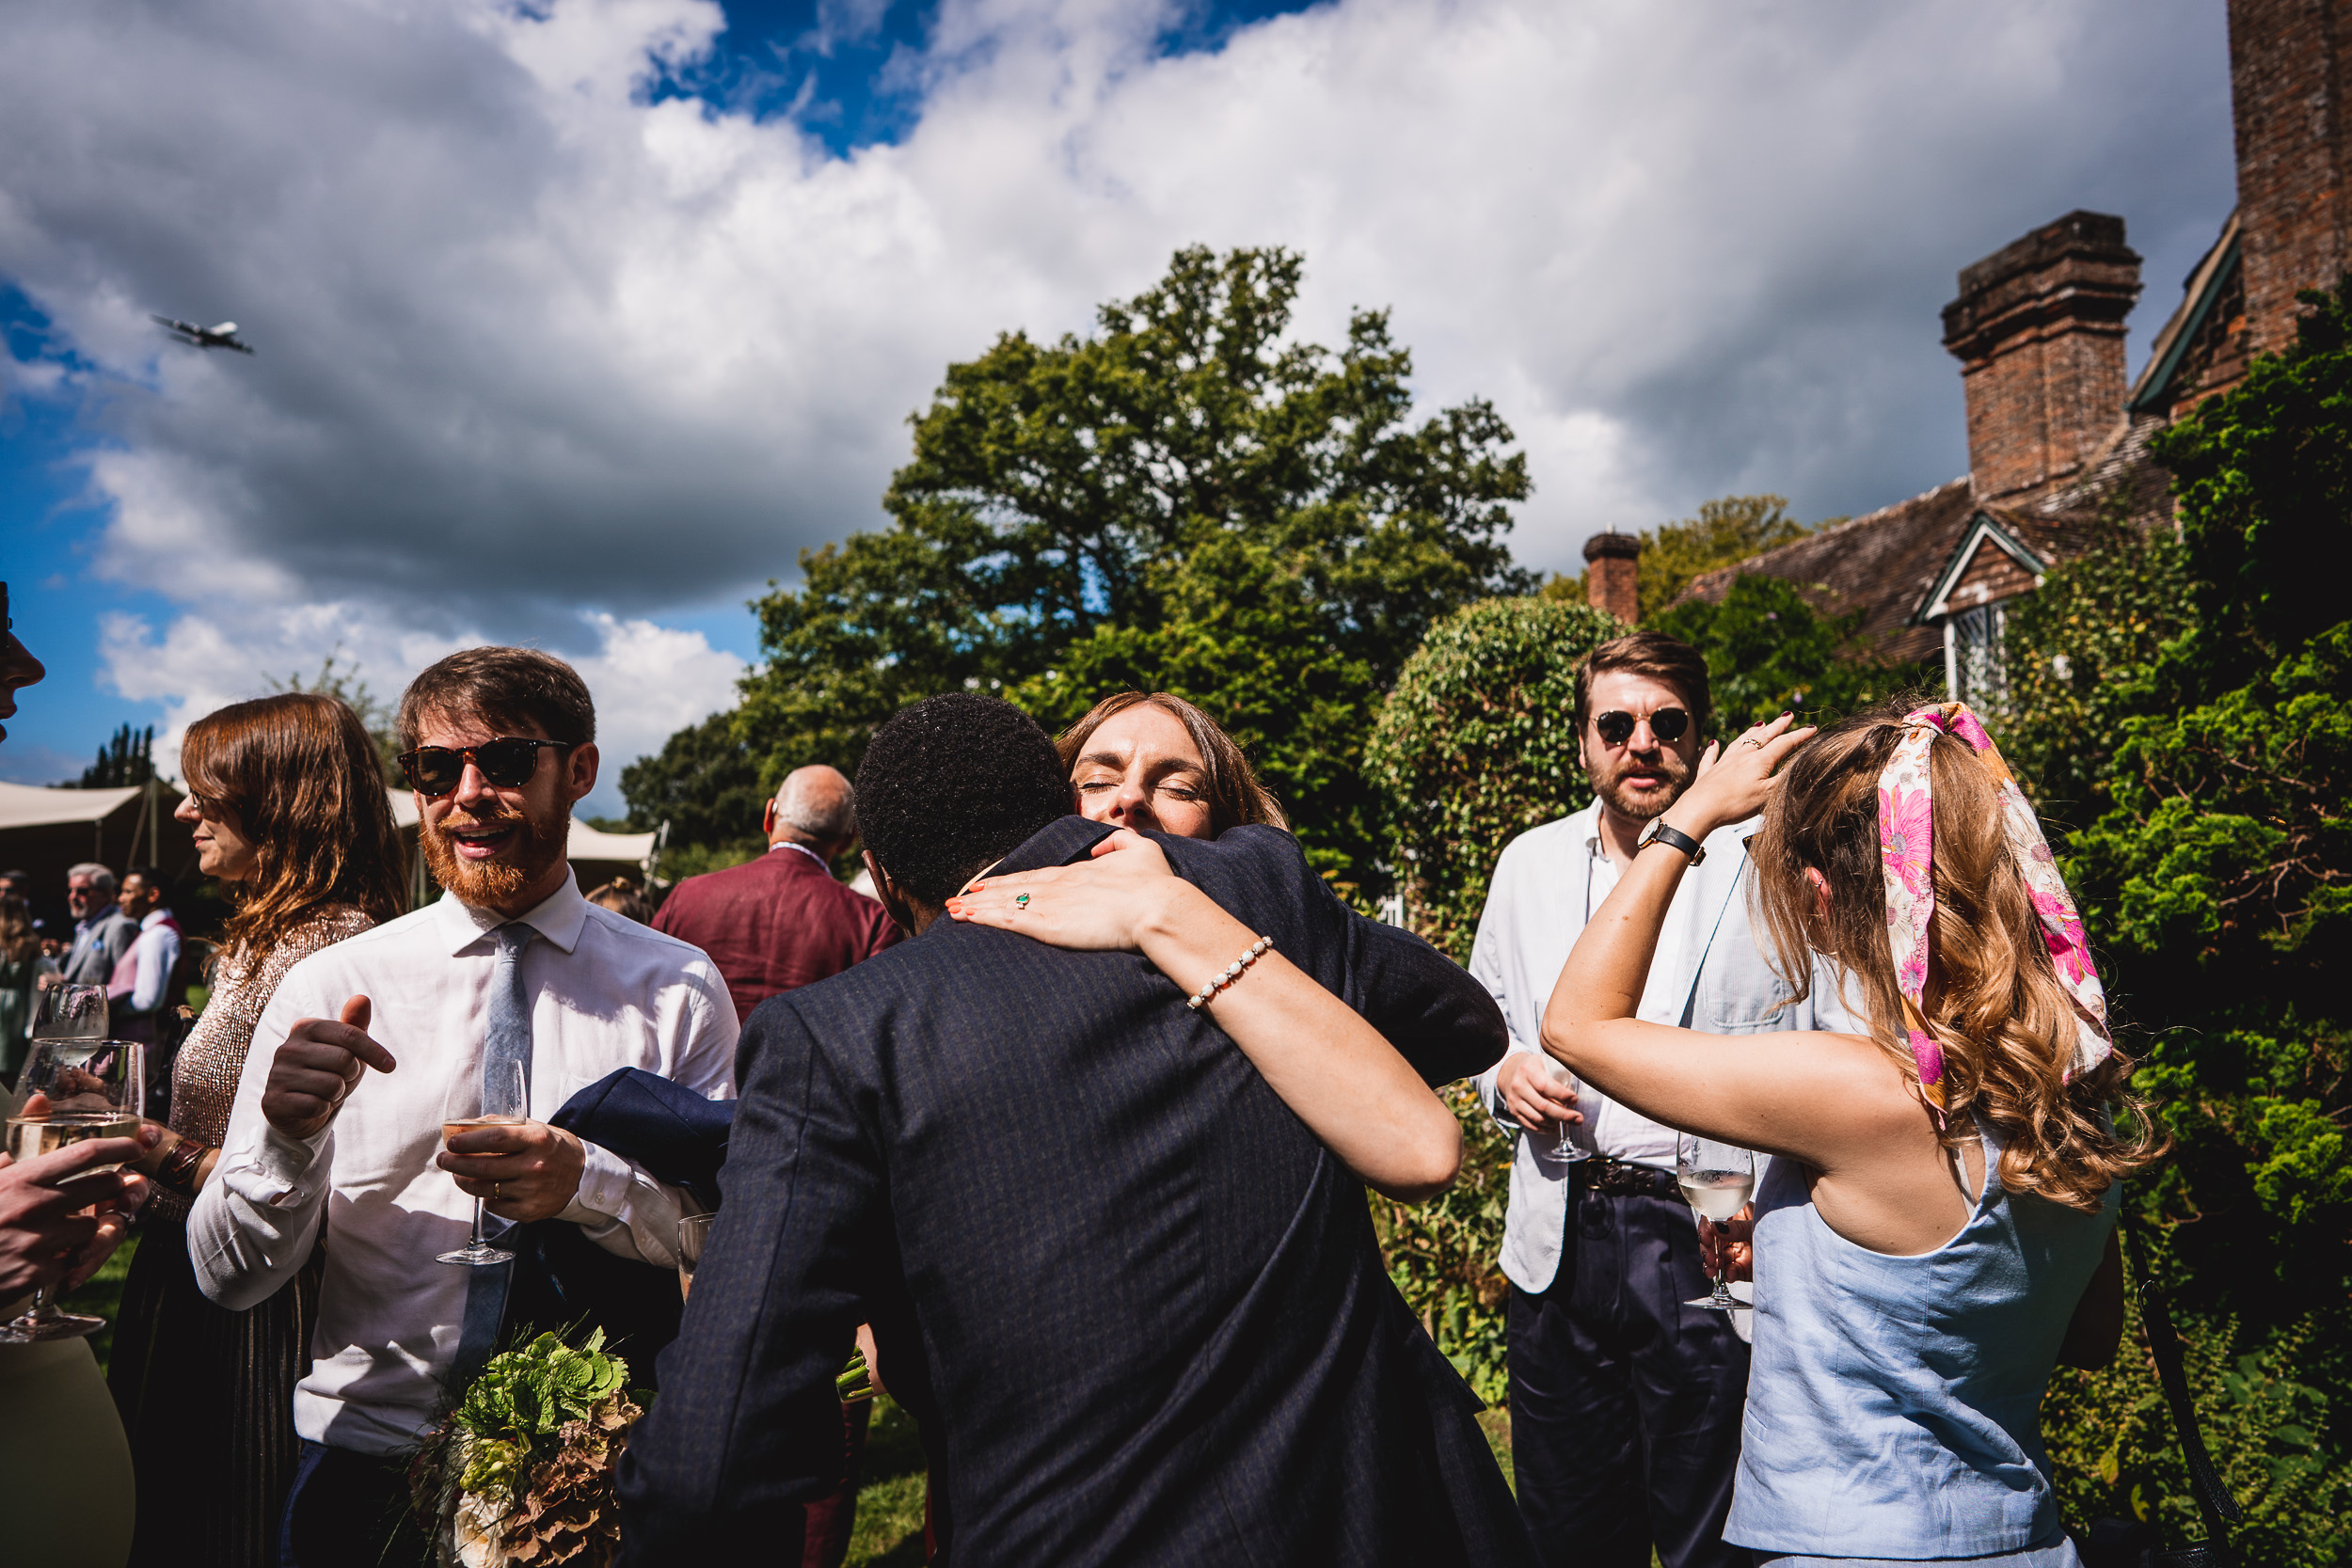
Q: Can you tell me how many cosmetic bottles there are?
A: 0